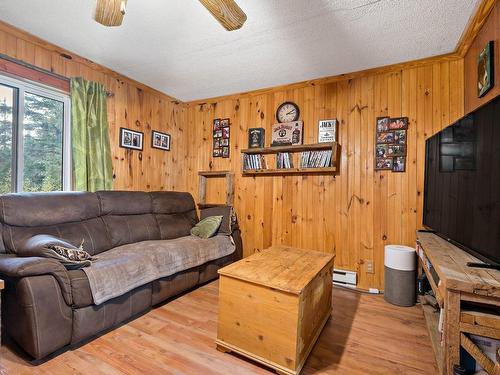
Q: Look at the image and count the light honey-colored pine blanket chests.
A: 1